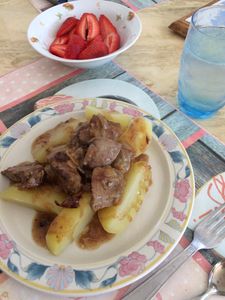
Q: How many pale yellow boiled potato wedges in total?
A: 6